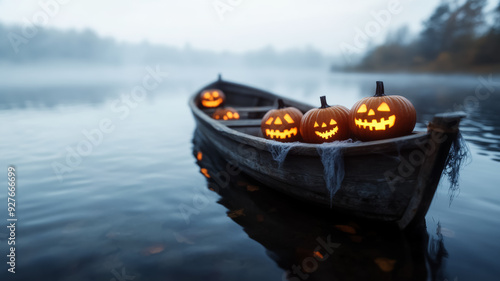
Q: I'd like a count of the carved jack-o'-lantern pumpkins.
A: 5